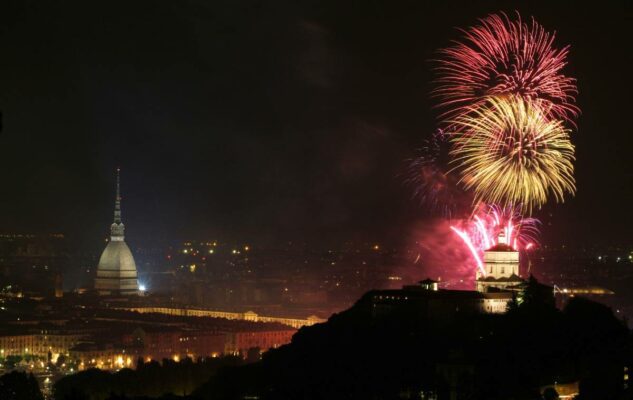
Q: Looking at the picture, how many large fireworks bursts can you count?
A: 2